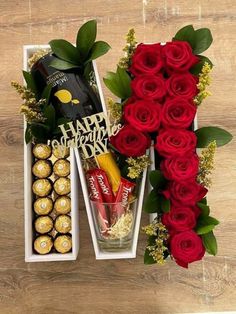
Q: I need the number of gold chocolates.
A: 12